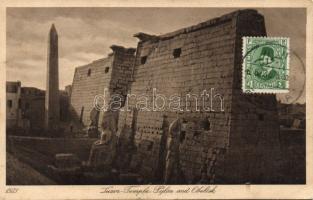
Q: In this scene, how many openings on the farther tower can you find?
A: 2